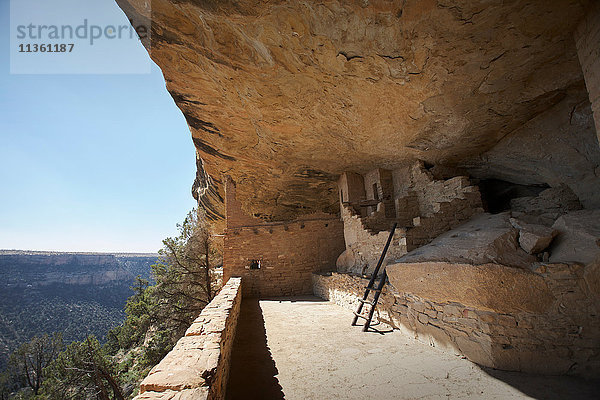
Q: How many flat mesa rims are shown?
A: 1